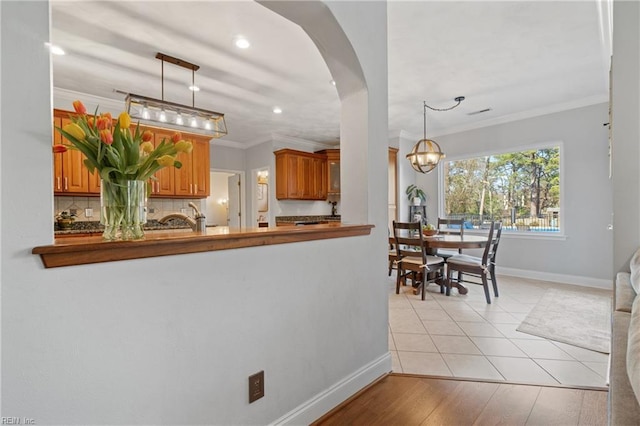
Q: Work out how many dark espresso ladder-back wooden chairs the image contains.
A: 4